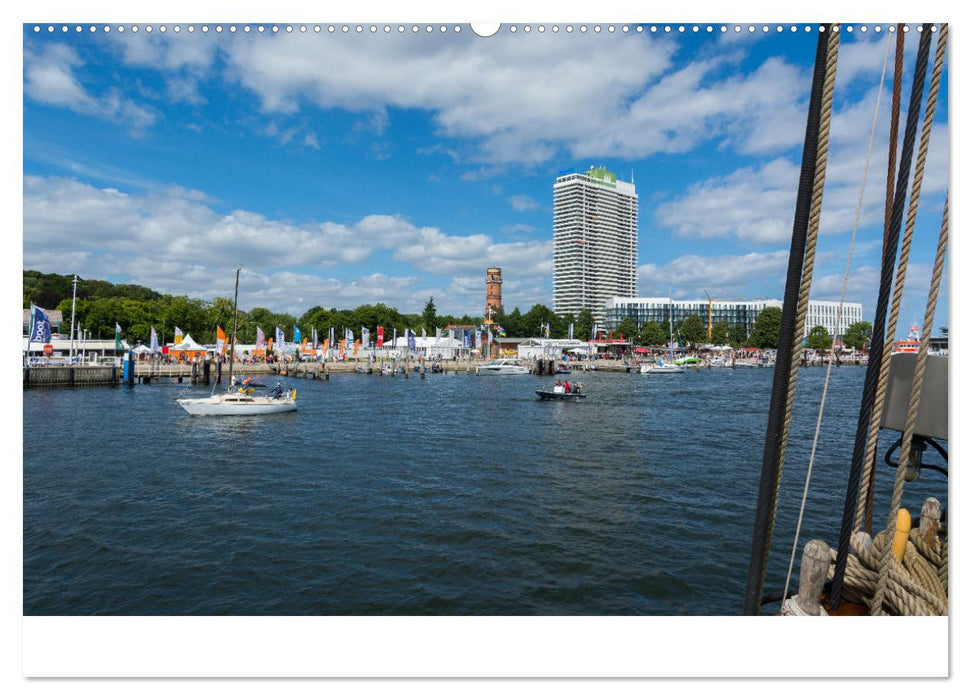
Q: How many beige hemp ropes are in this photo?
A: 3